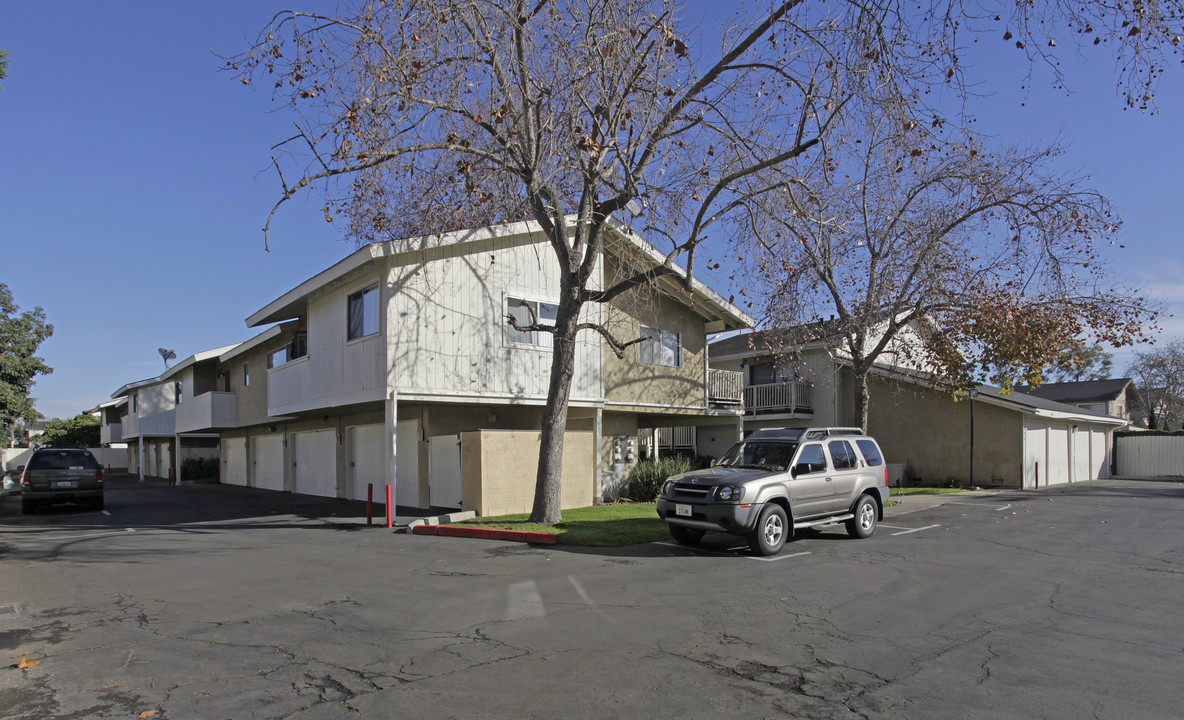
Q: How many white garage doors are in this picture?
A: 12